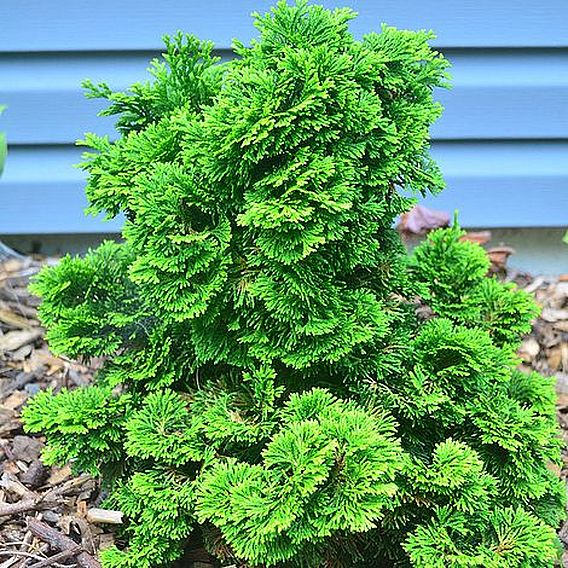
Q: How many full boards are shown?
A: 2